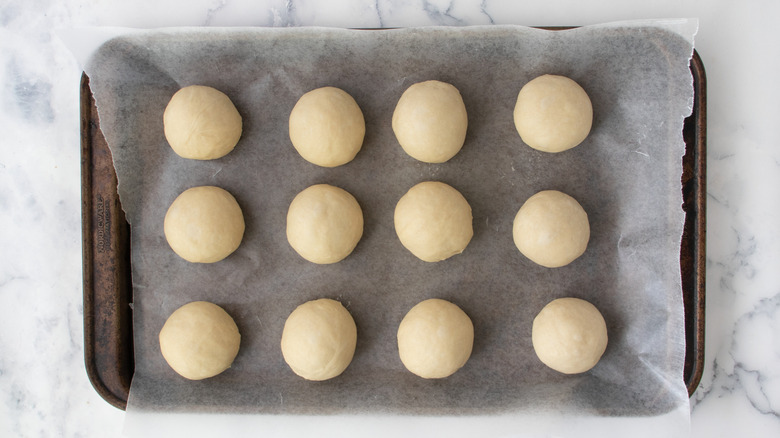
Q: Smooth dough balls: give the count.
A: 12